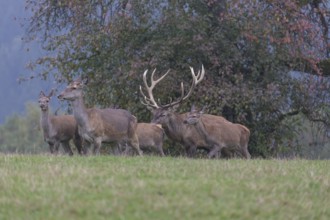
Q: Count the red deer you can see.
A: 5